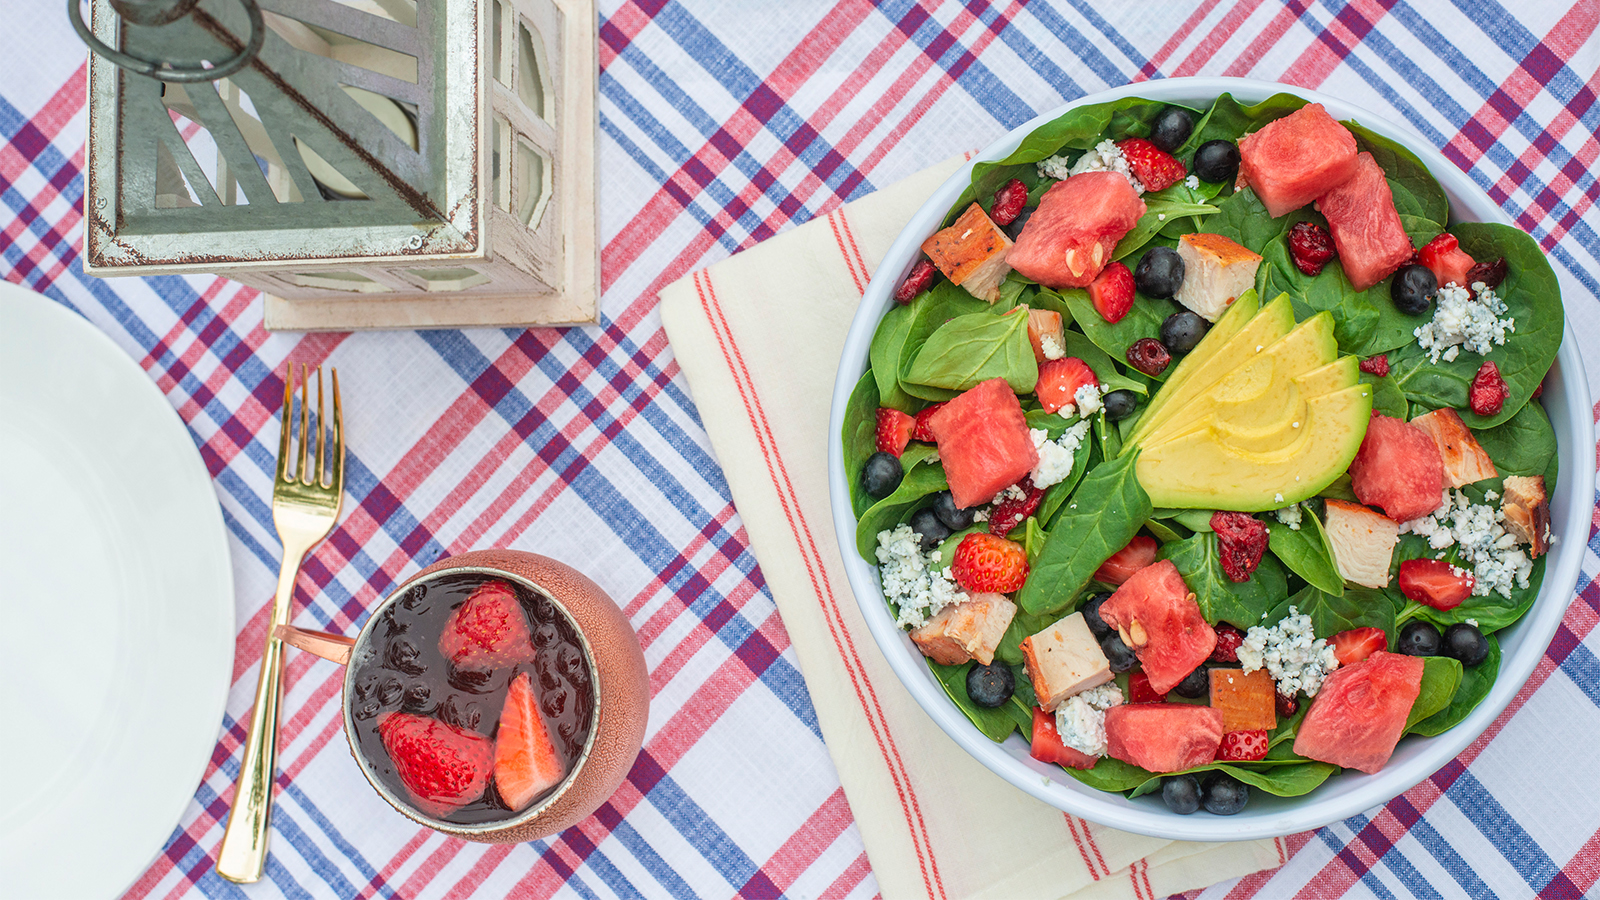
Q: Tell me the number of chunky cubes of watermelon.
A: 8